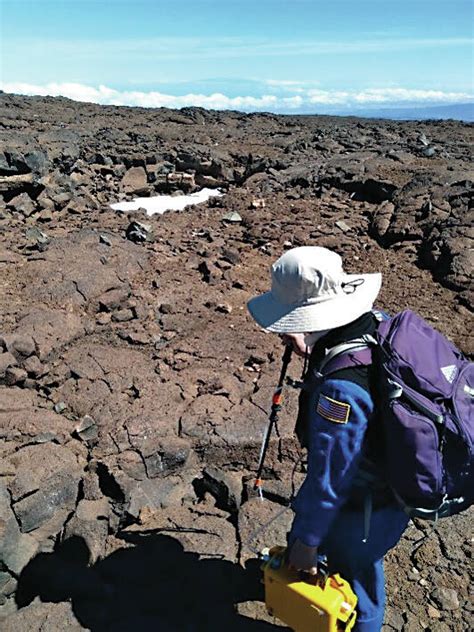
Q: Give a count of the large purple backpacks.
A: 1